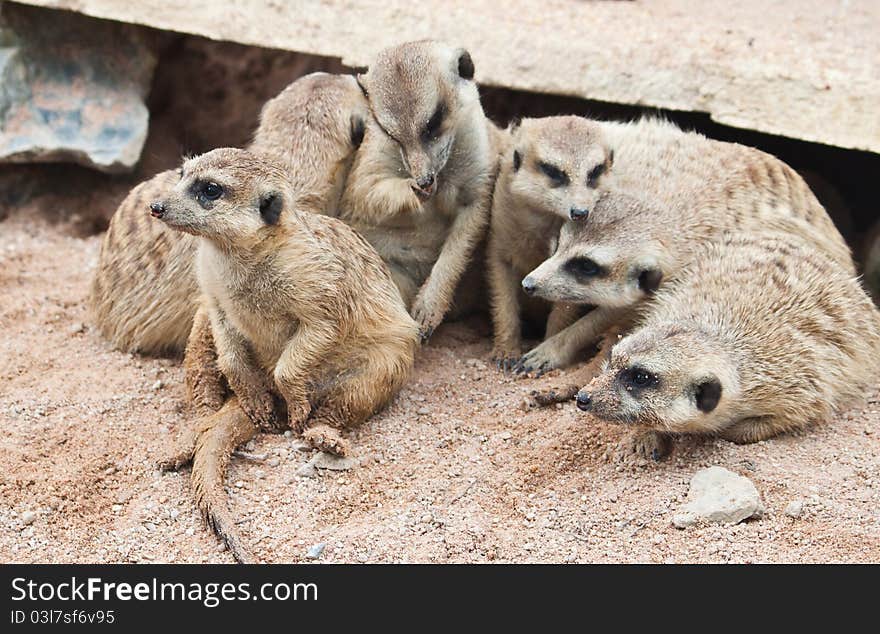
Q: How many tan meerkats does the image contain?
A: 6